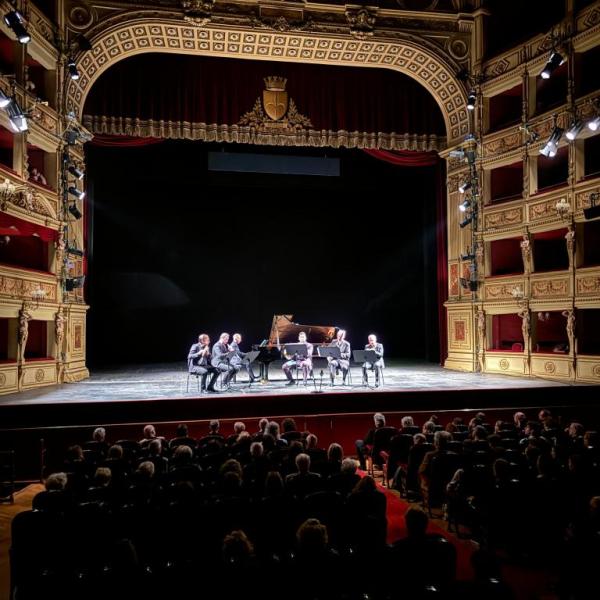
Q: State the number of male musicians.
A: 6